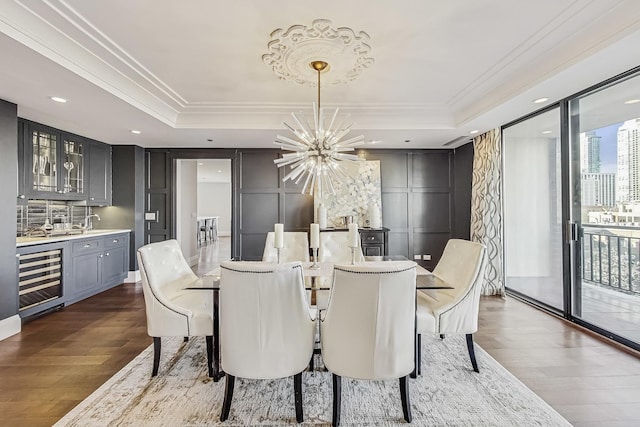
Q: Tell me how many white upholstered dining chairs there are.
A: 6